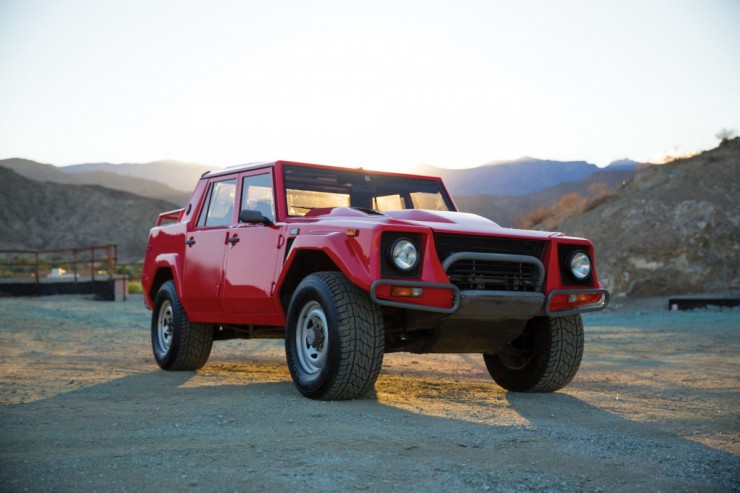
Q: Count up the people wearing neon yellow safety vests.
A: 0